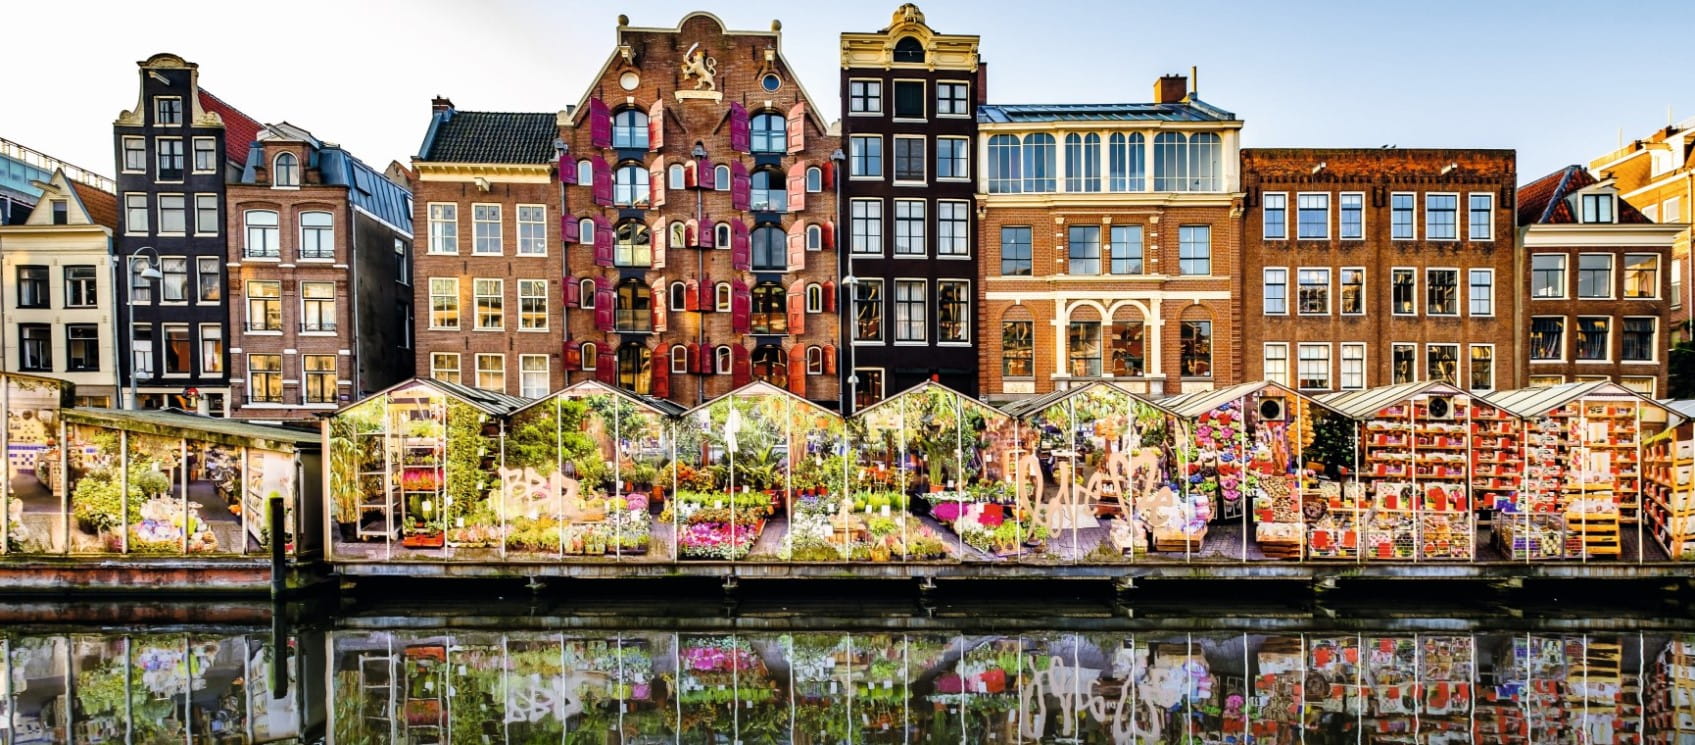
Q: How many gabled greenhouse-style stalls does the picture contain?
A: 8